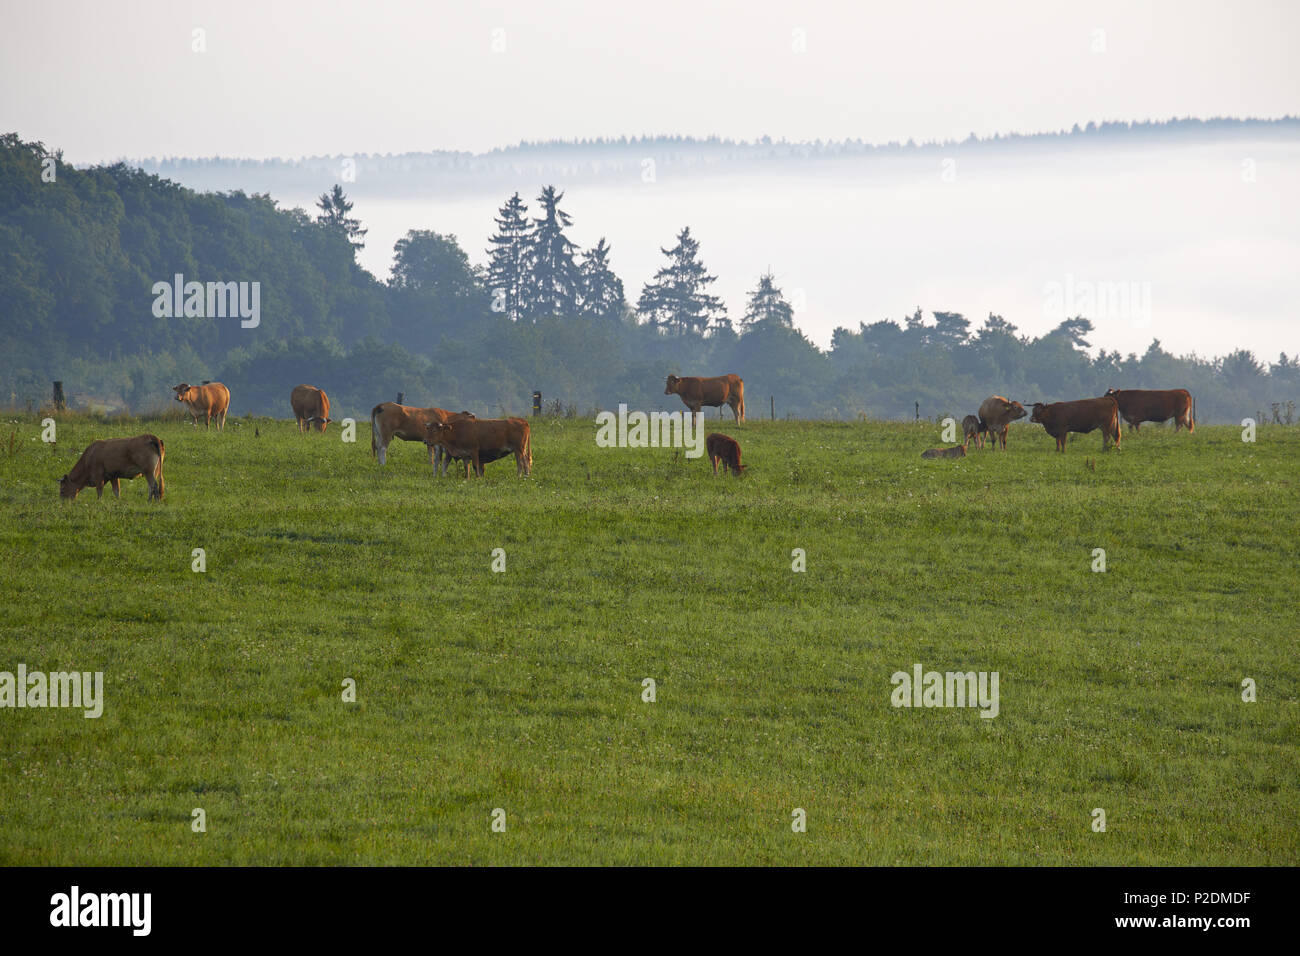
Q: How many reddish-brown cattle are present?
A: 12